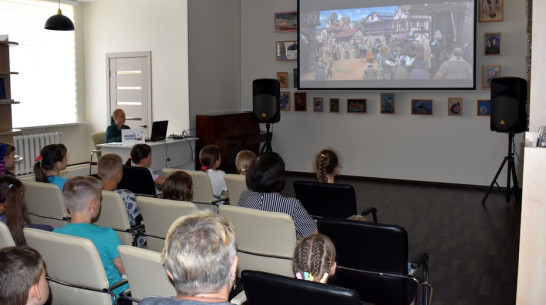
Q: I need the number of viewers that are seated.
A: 14